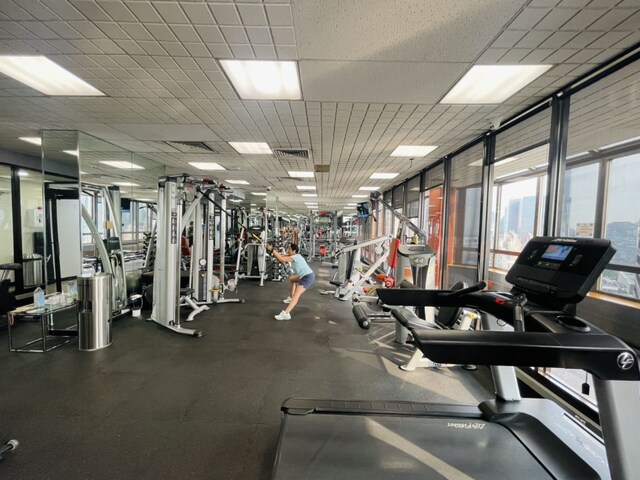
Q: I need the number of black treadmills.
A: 1